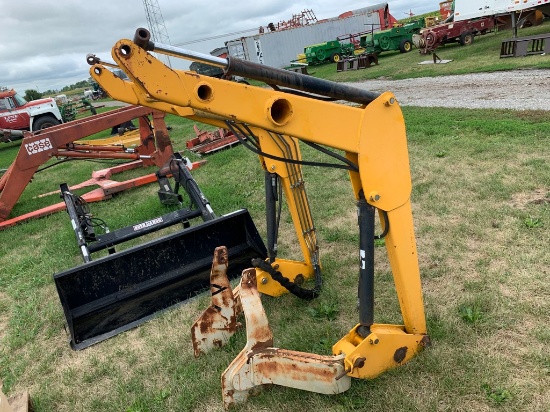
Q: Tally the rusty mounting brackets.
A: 2